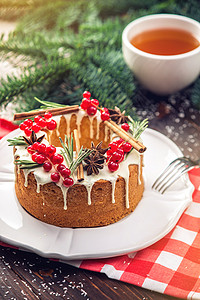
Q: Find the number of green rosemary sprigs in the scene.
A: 5